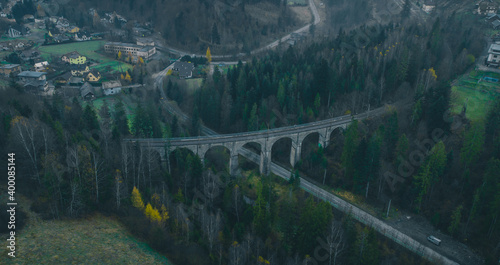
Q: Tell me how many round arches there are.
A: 7